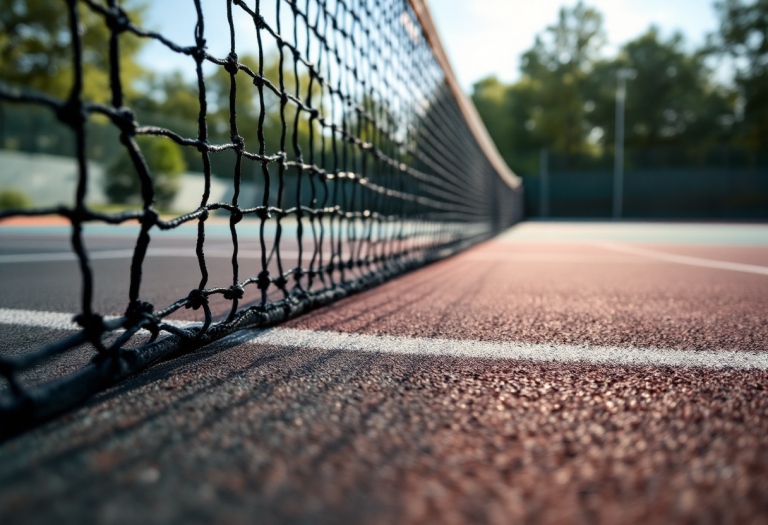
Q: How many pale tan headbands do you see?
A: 1